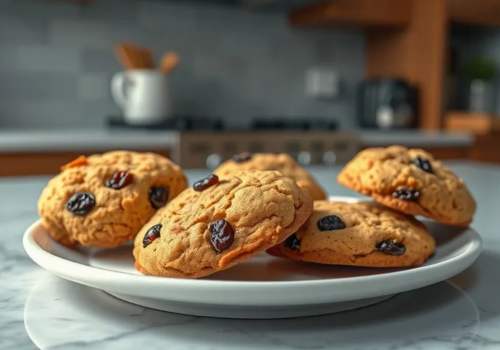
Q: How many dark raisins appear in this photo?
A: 12